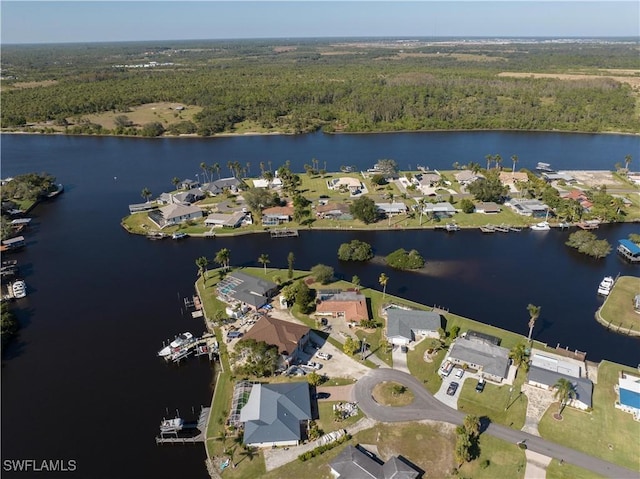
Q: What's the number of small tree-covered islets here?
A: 3